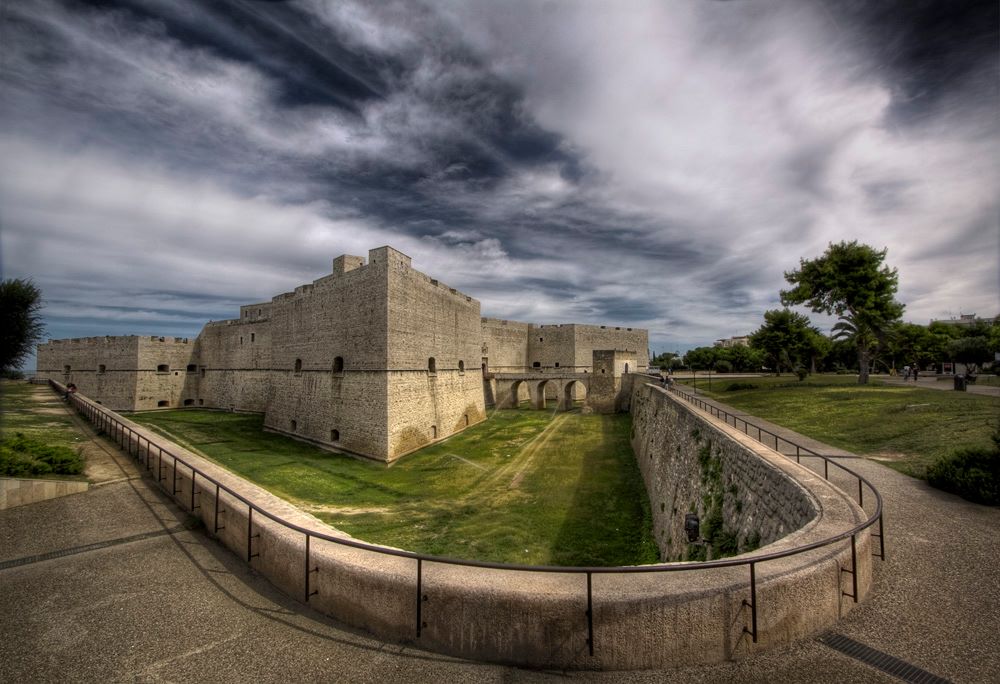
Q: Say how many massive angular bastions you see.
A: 3